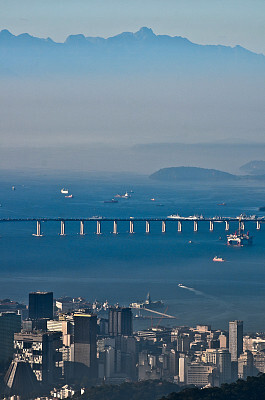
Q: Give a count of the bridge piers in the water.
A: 14